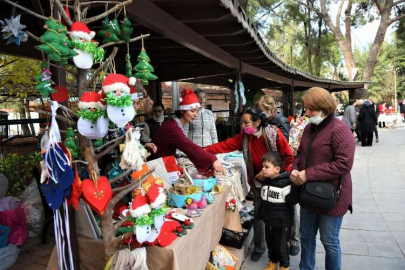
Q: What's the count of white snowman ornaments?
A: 5